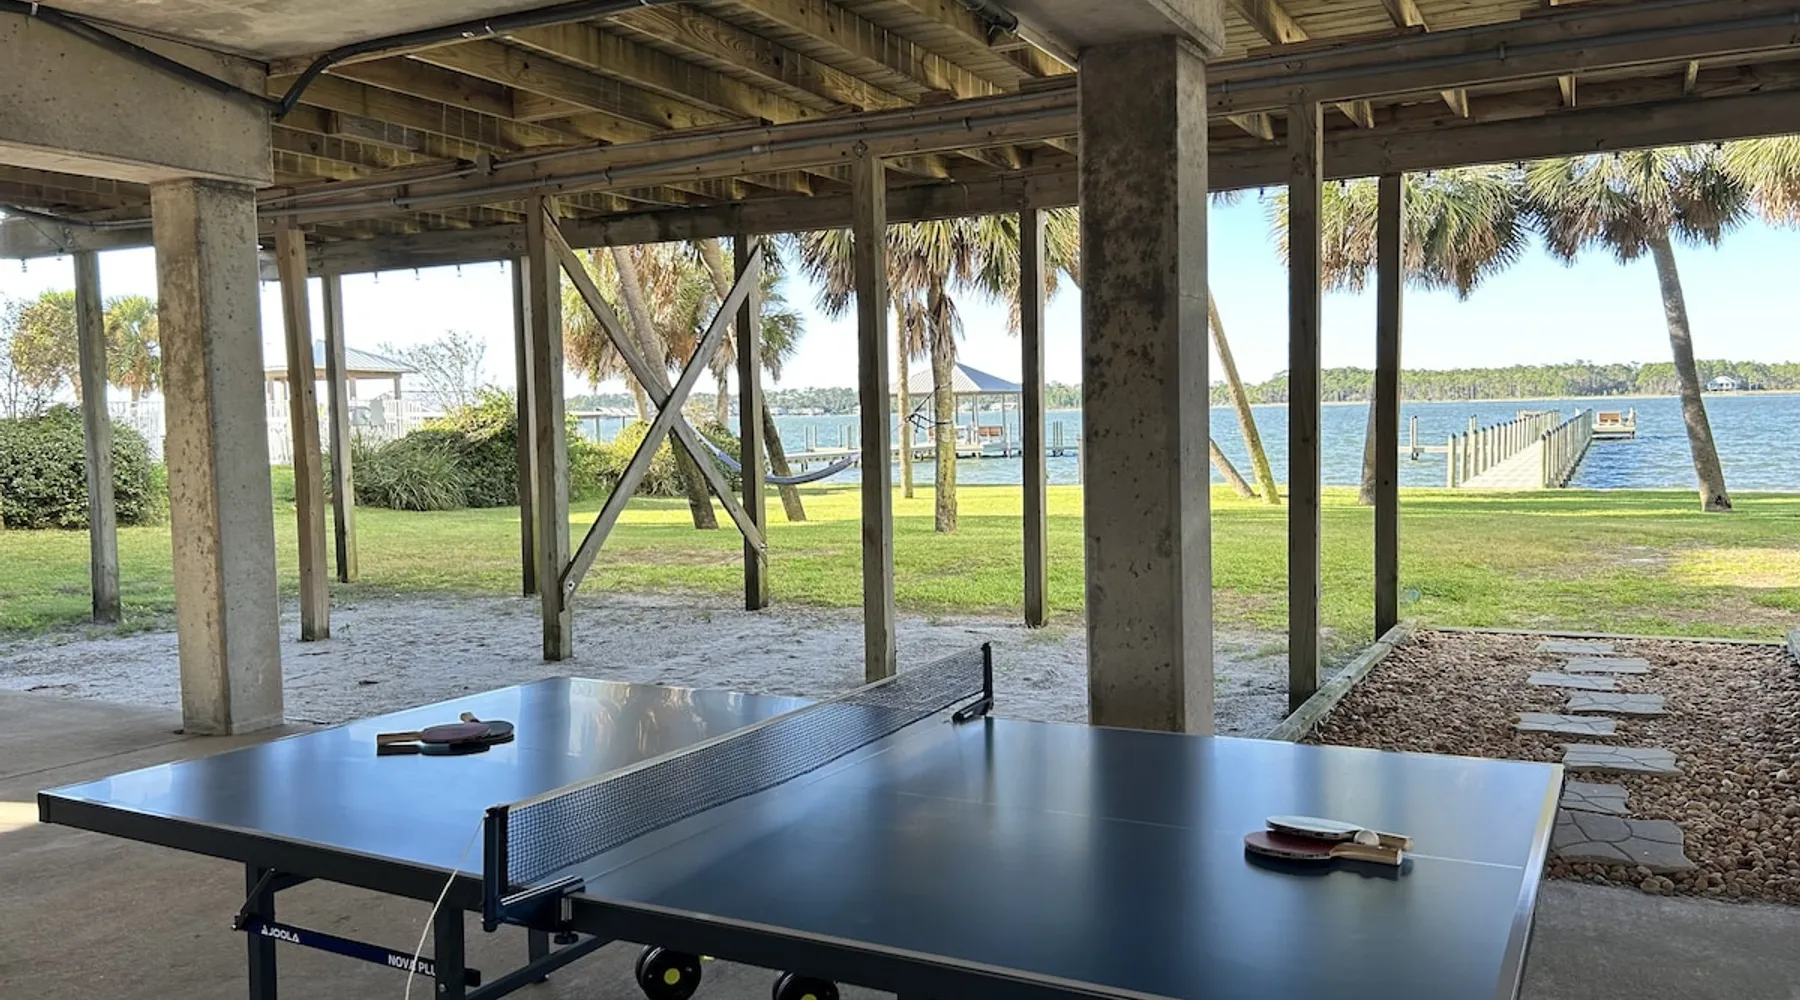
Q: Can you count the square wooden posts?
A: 10